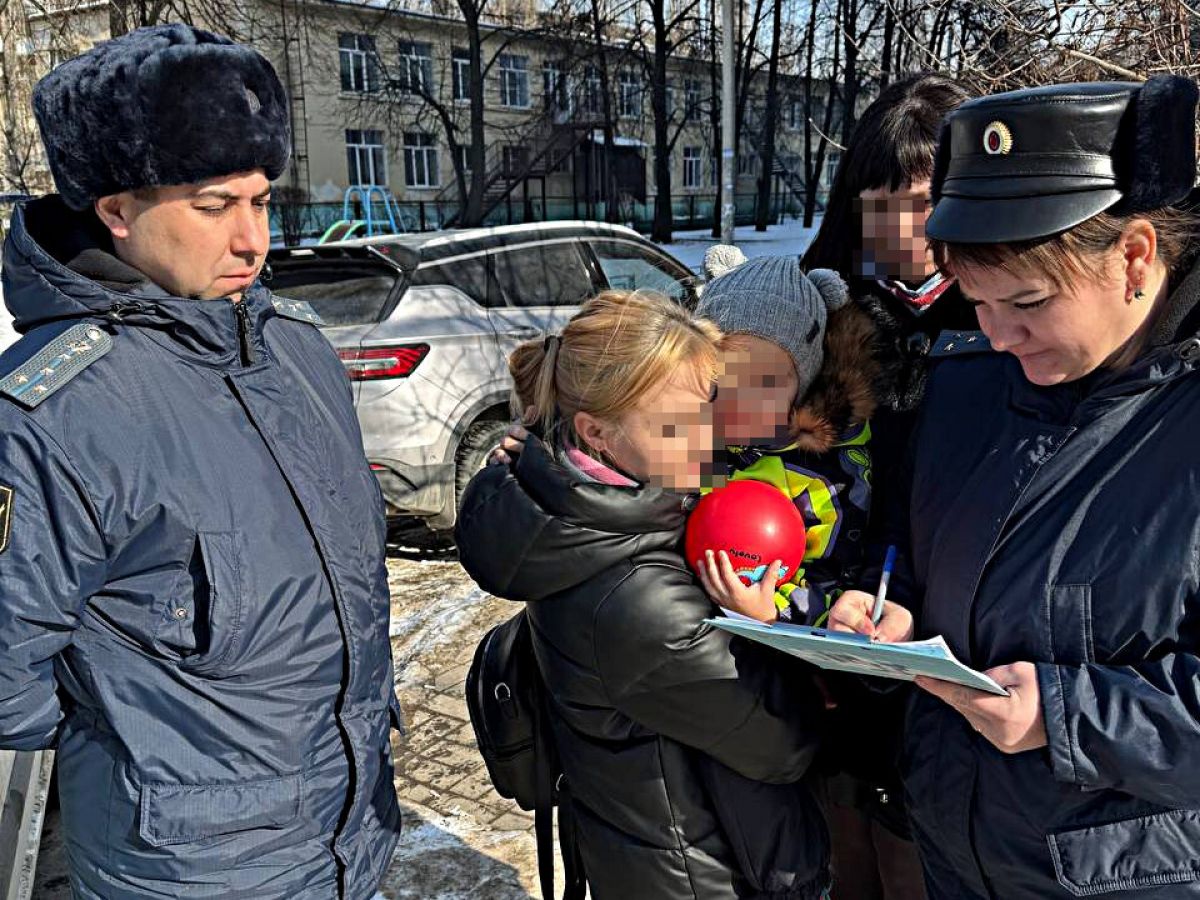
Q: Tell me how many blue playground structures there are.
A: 1